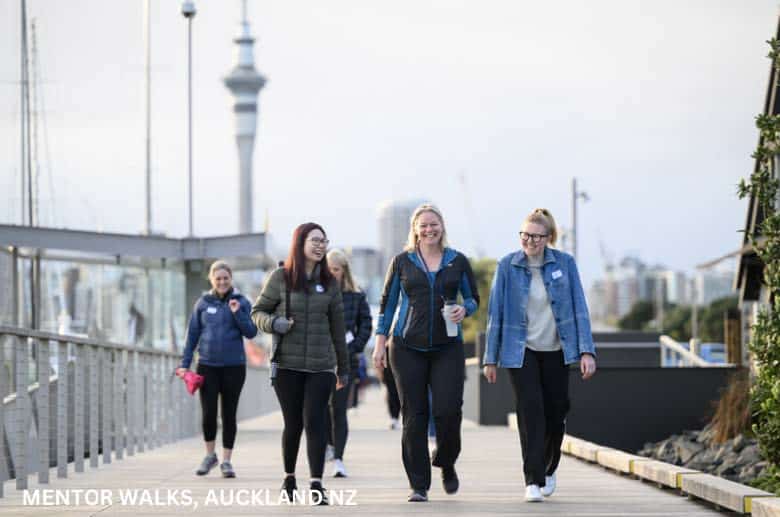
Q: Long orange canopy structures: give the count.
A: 0